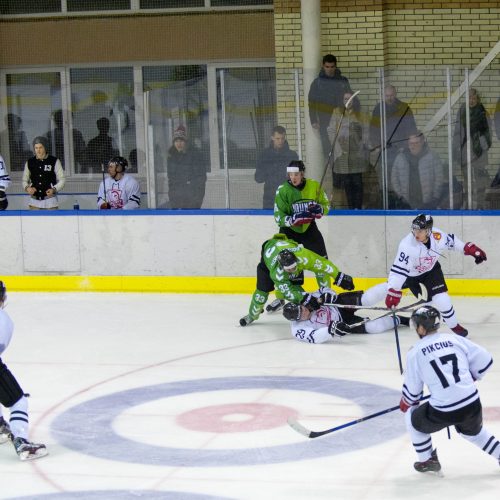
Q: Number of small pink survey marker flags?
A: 0